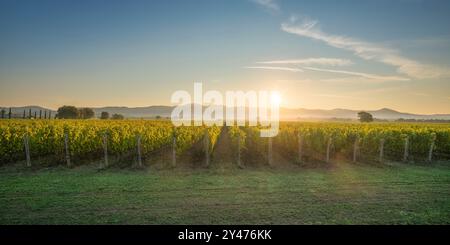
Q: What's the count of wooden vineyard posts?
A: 14